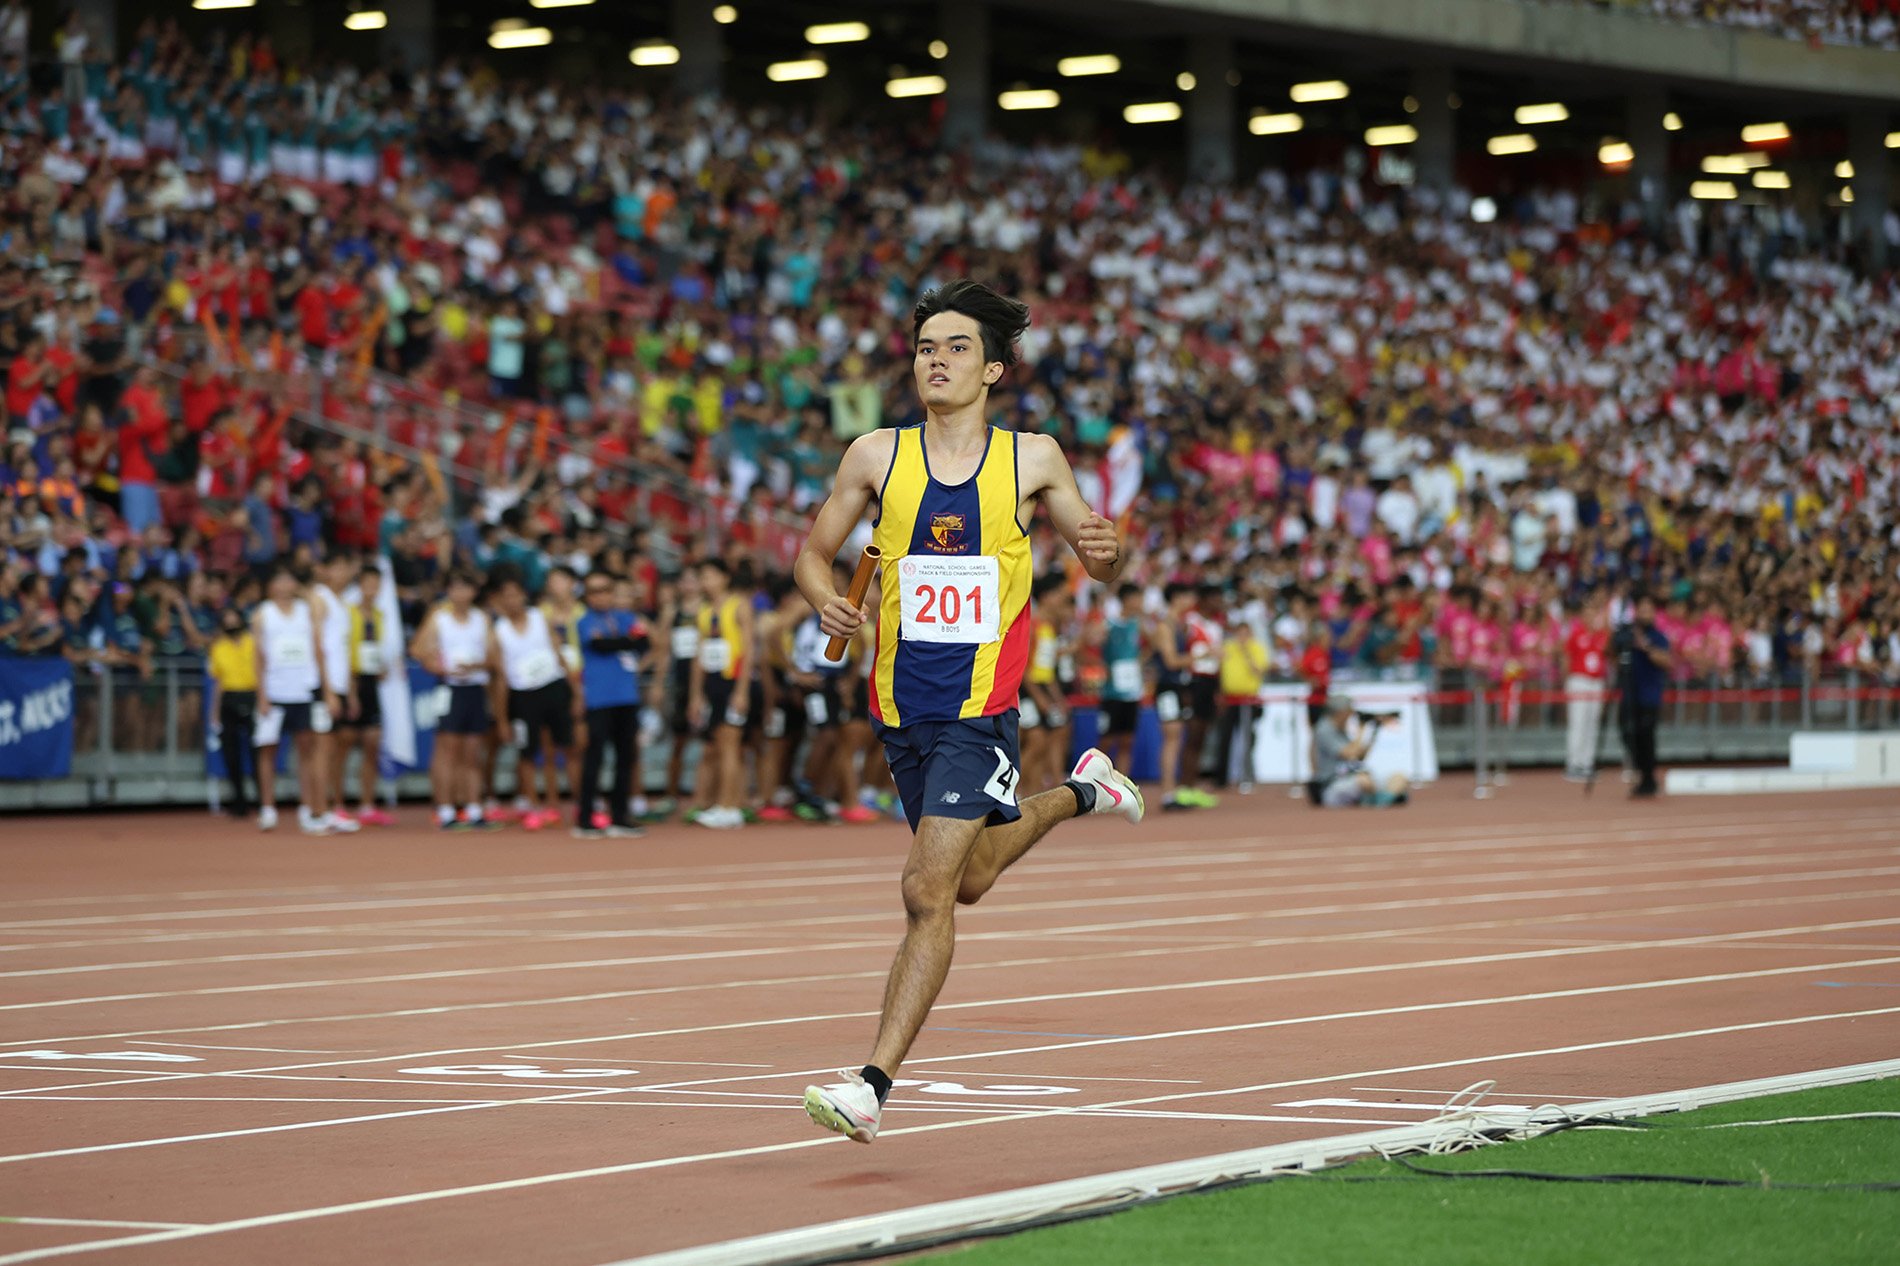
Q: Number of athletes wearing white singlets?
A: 4